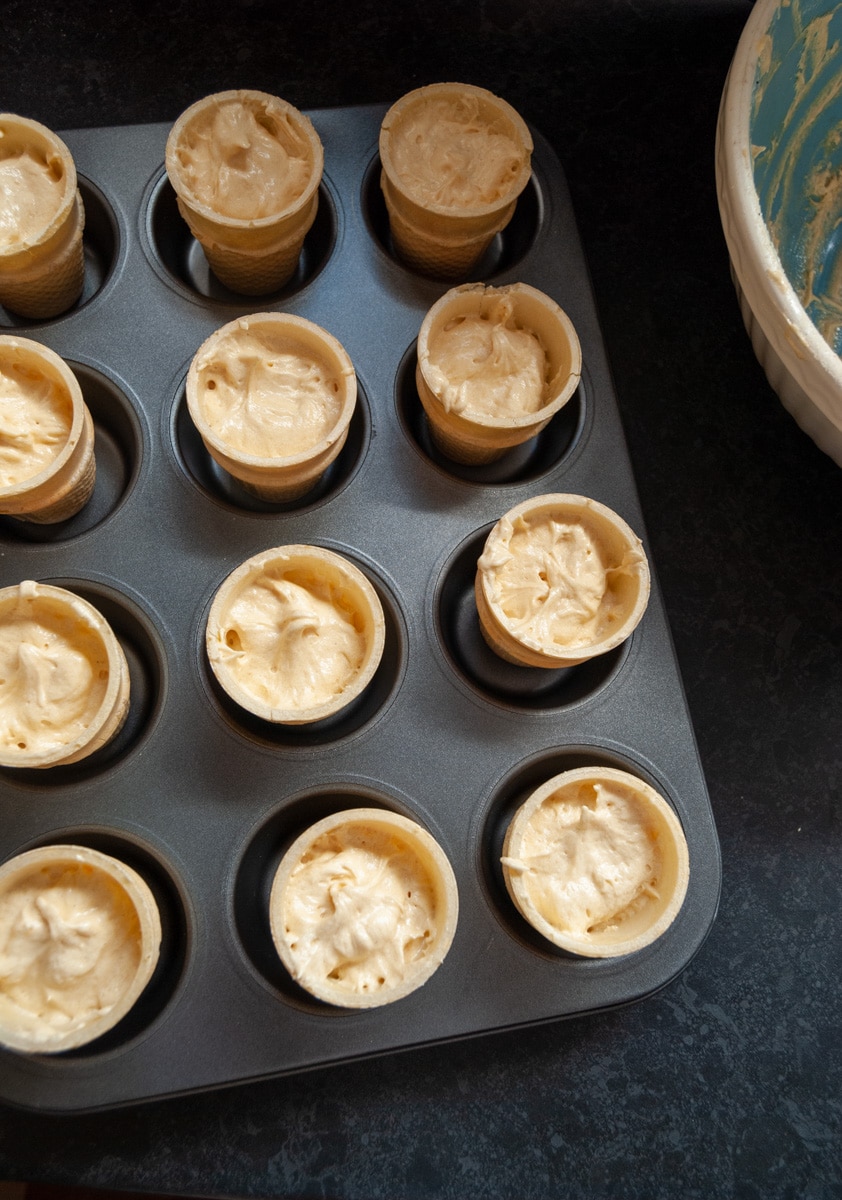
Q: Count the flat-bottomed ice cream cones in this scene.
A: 12